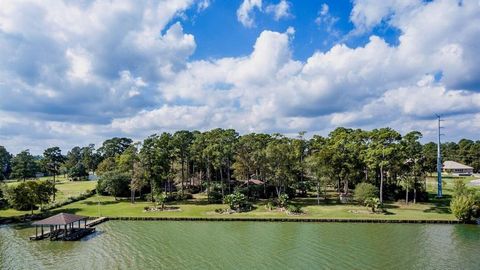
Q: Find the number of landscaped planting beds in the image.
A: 4